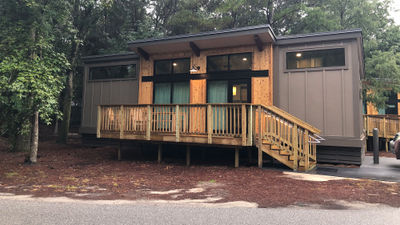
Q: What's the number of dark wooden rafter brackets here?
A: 3